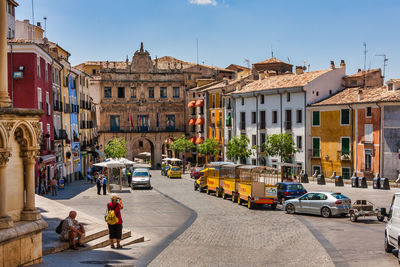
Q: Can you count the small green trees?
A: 5